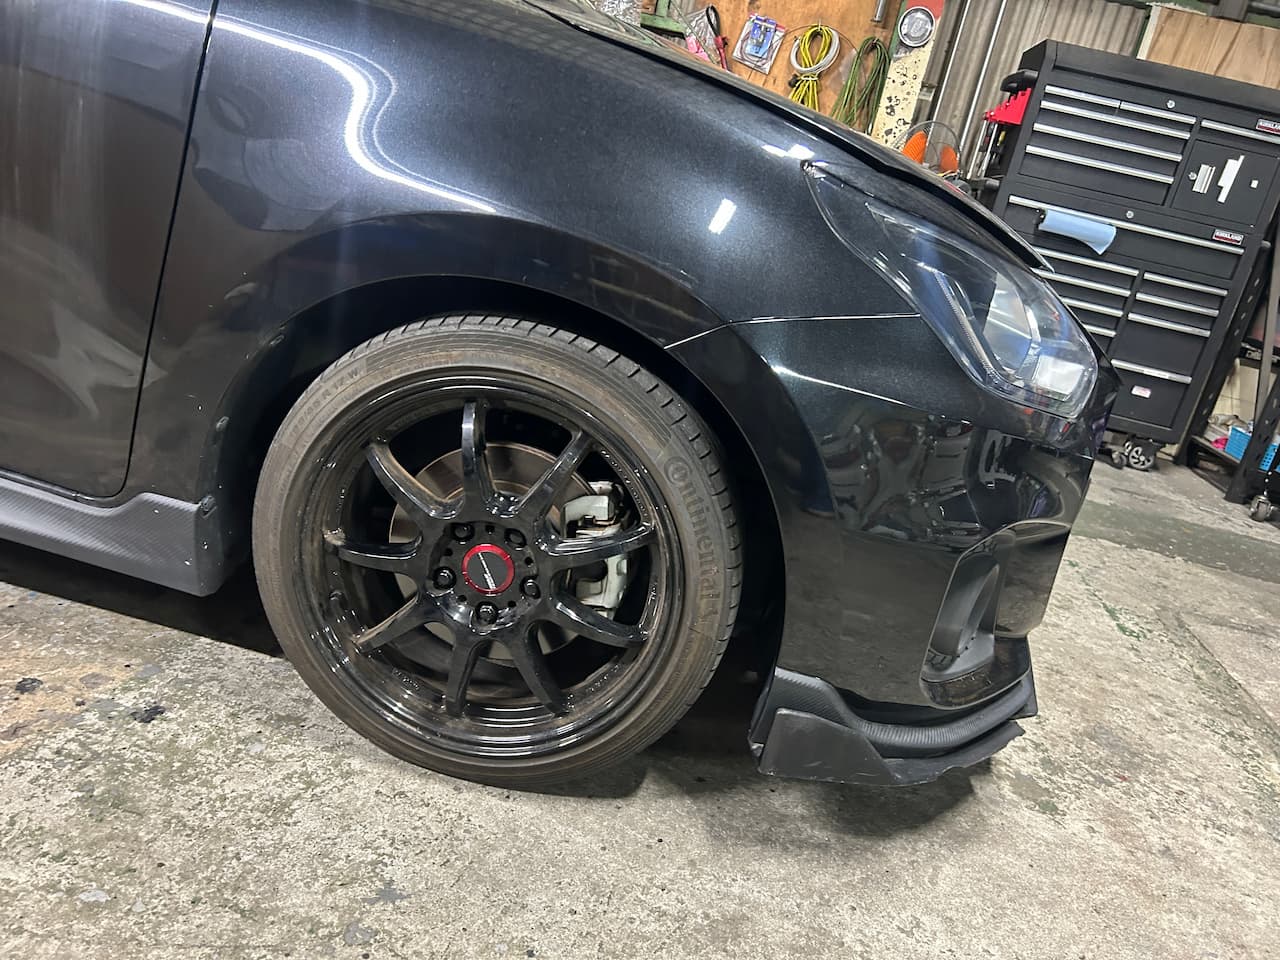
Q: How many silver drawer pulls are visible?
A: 15